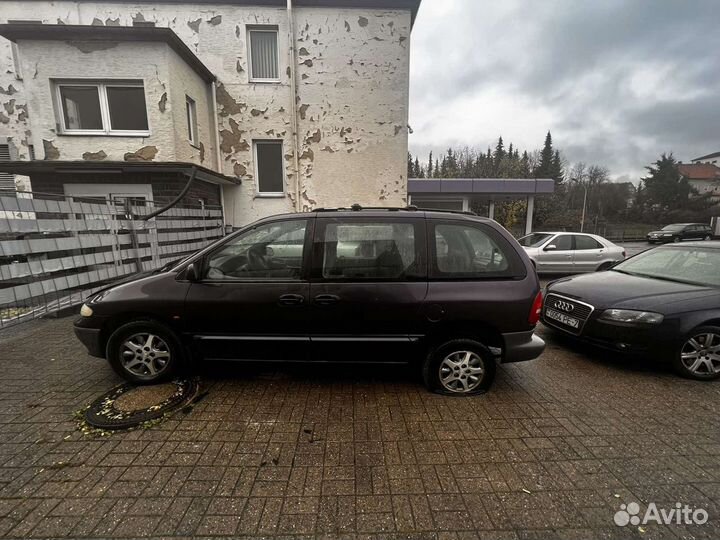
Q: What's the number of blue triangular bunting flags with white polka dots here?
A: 0